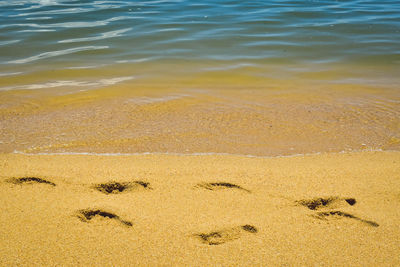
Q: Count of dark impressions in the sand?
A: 7